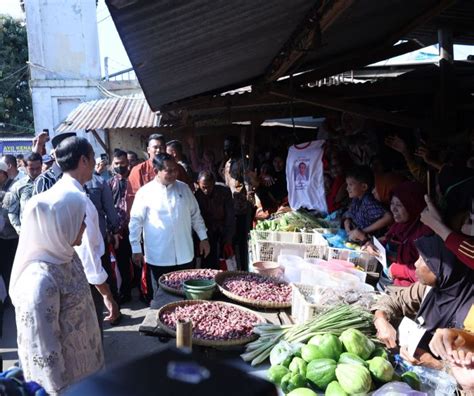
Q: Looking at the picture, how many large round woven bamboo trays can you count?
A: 3